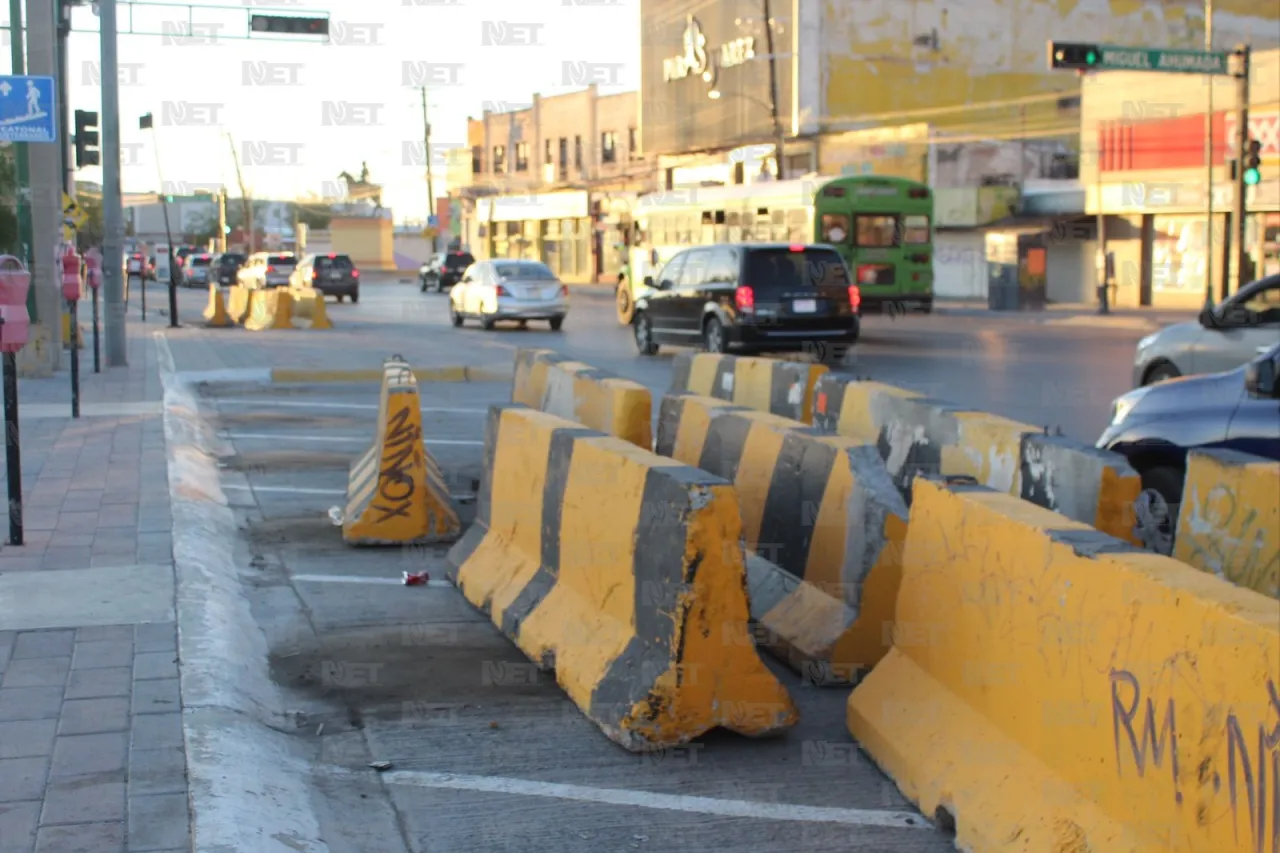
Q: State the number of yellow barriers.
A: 12